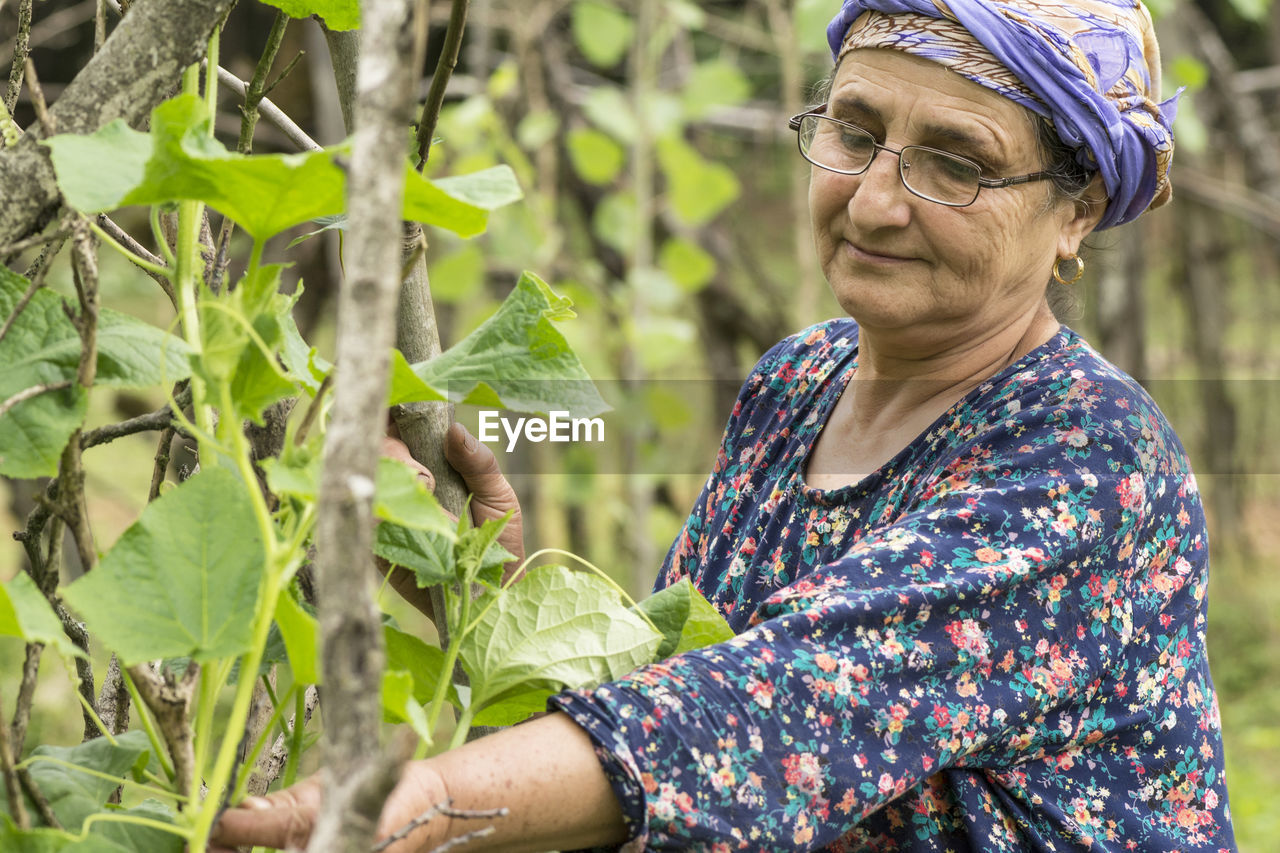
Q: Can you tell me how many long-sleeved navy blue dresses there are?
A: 1